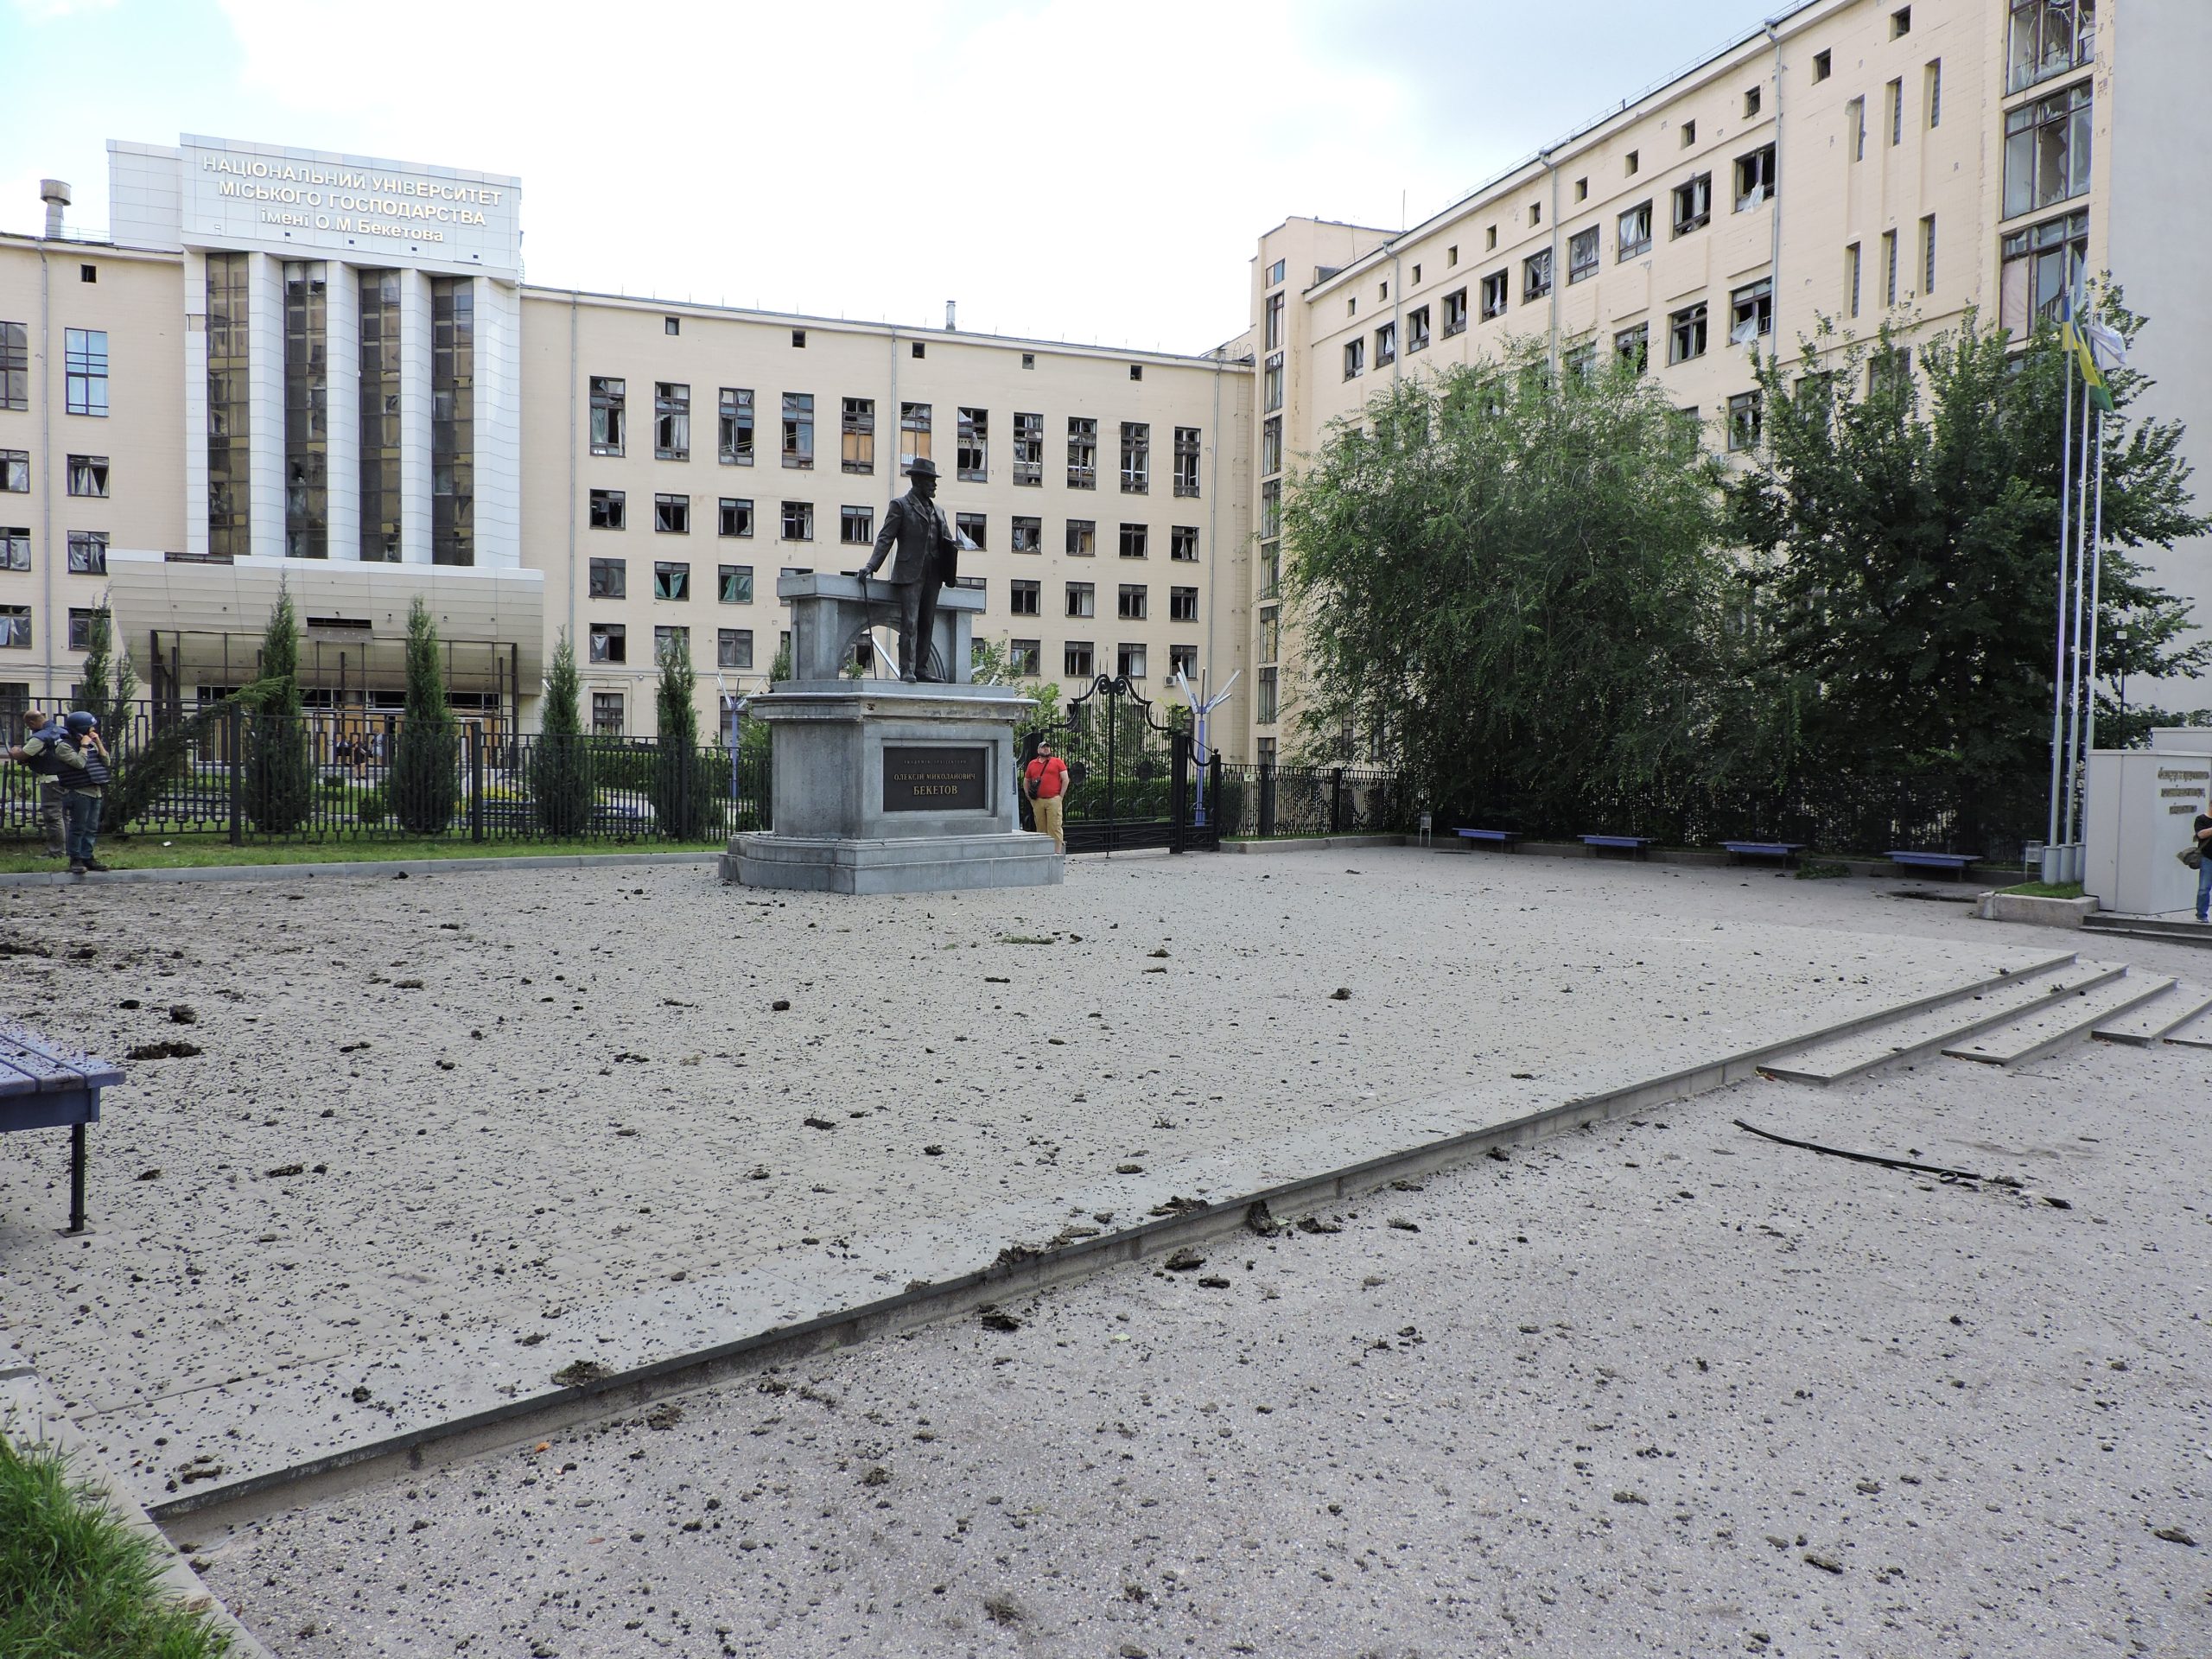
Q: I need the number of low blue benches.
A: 5